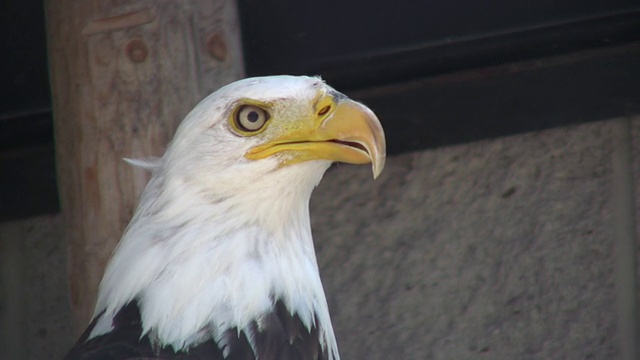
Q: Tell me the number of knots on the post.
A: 2